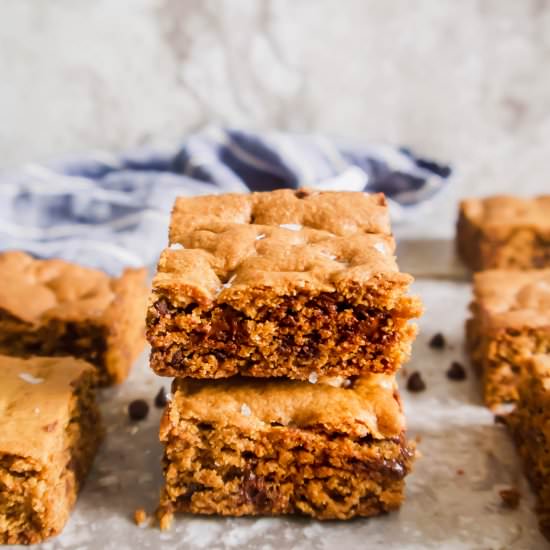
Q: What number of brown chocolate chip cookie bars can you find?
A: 7